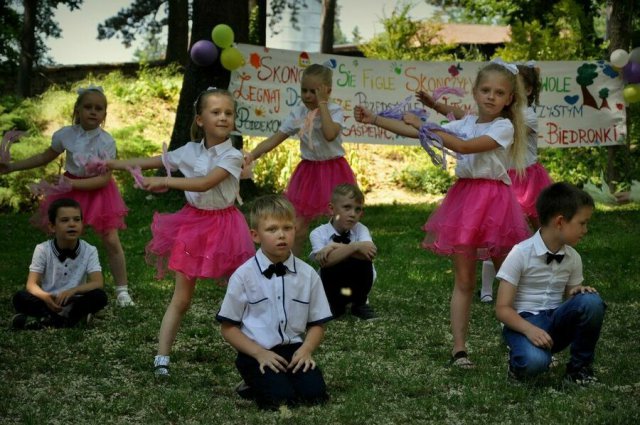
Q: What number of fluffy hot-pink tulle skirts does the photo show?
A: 5